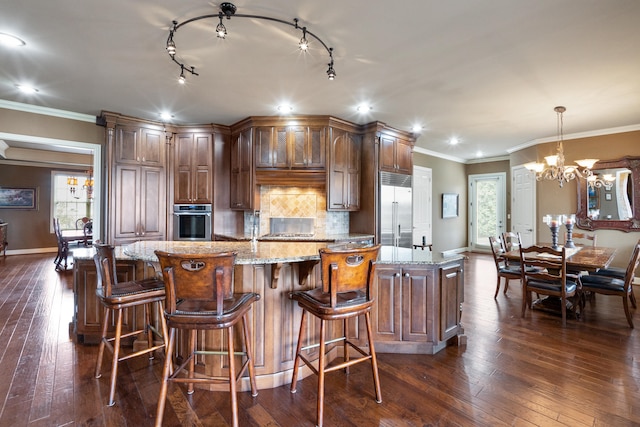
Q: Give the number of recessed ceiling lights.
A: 8